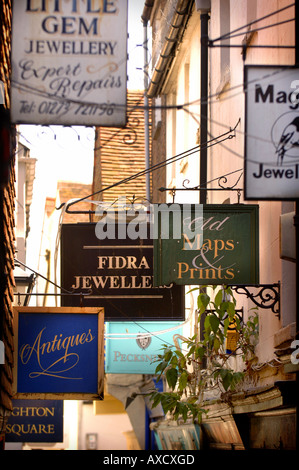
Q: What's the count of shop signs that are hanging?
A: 7